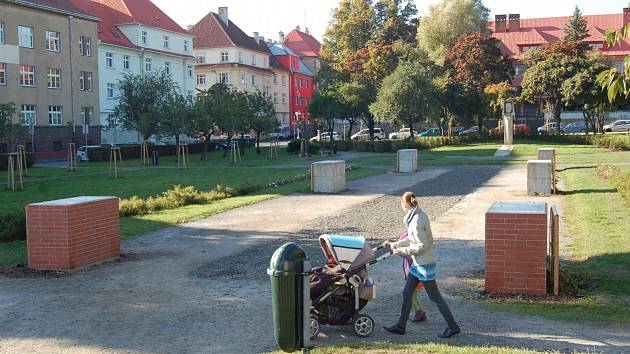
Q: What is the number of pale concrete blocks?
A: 4